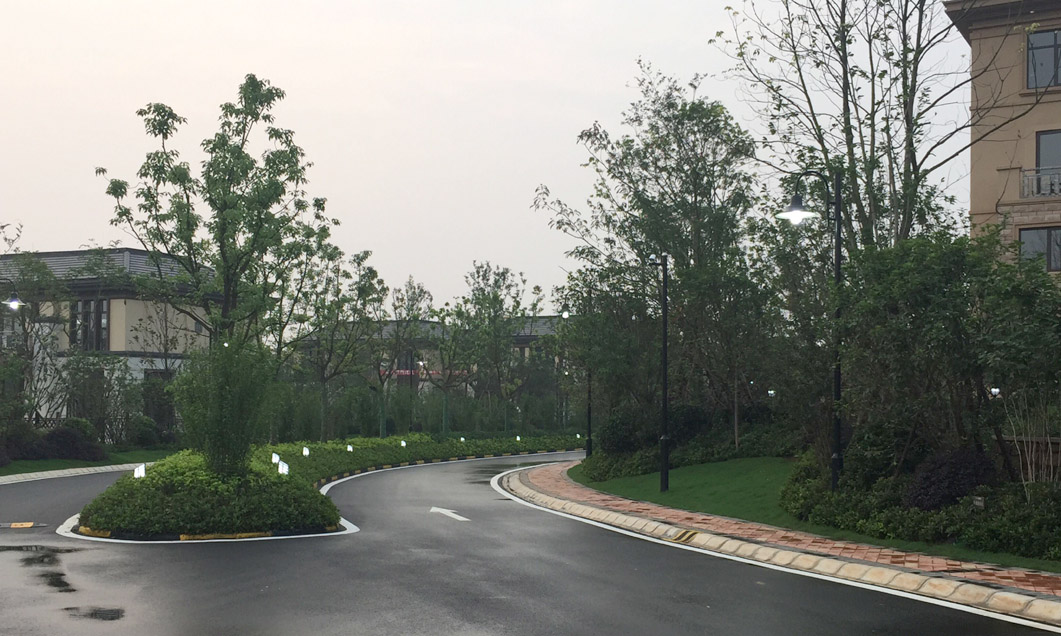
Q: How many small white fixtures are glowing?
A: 9